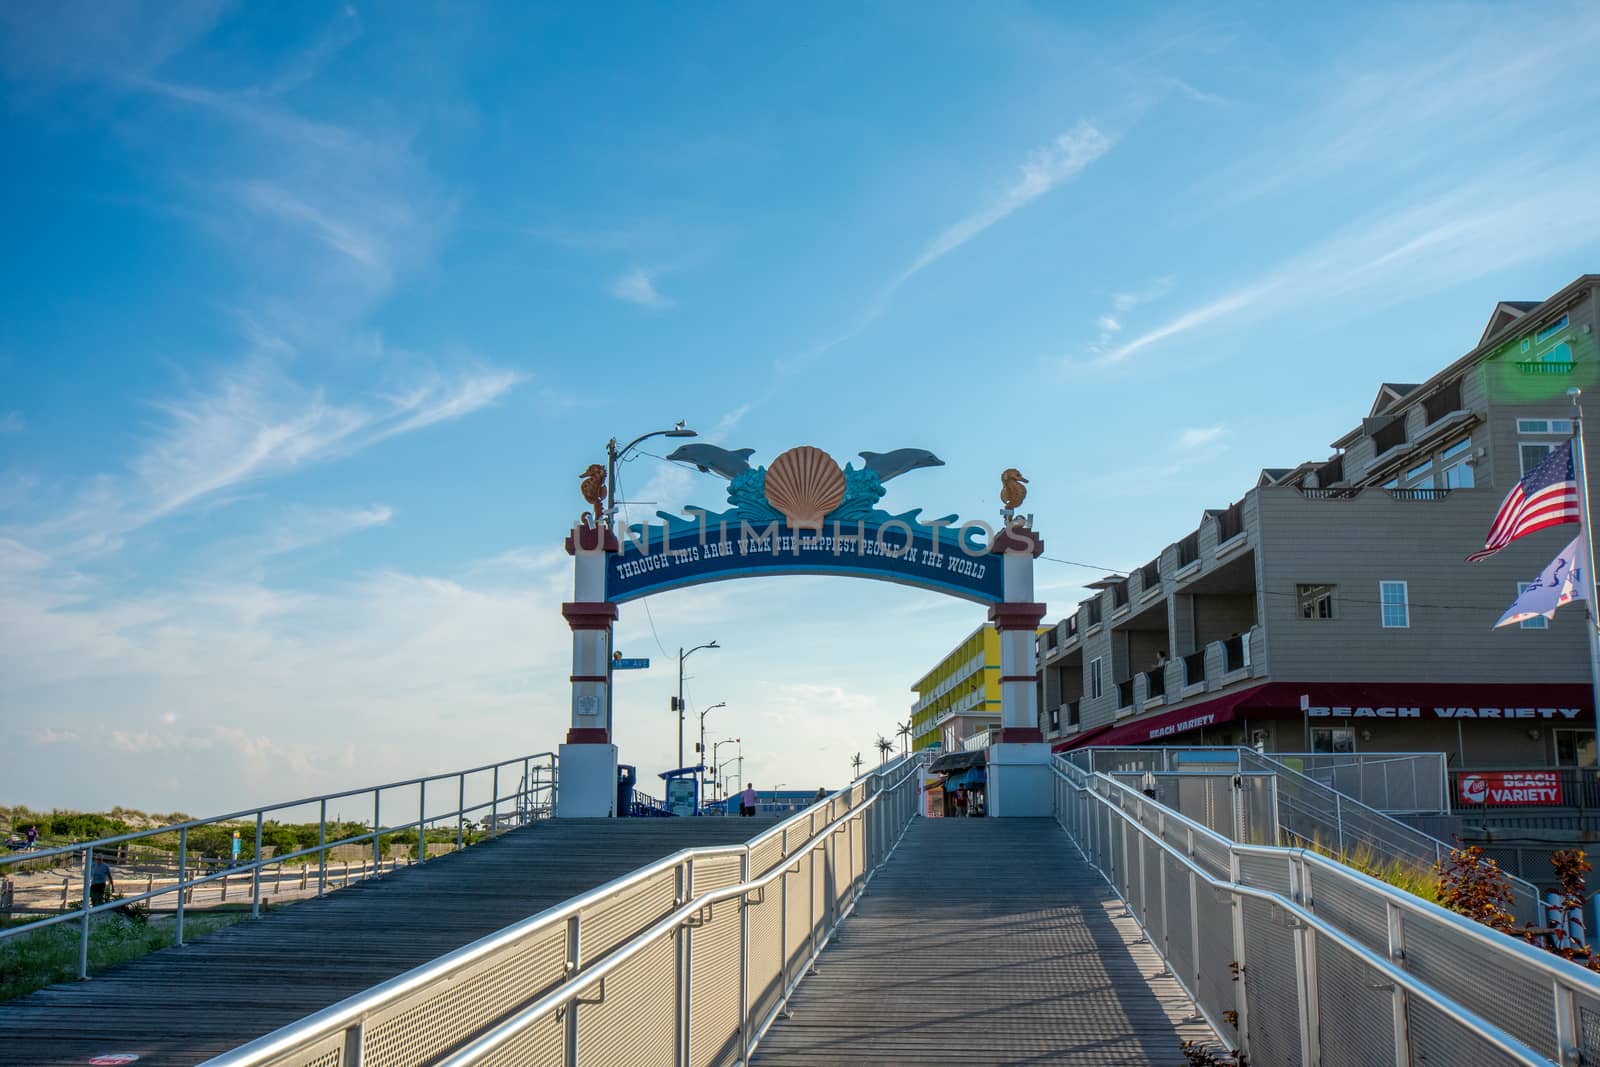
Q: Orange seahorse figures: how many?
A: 2